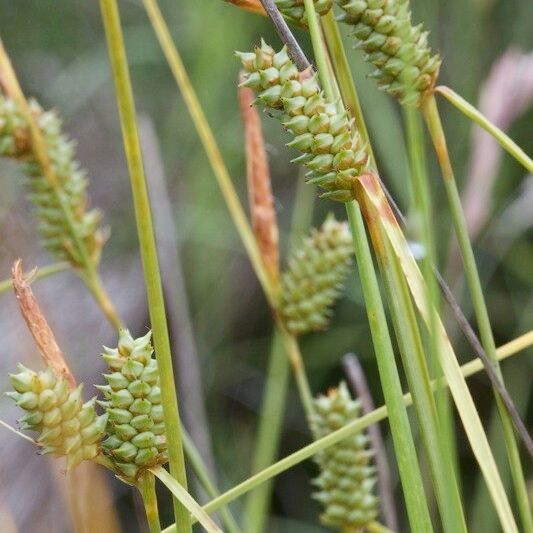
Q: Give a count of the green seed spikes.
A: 9